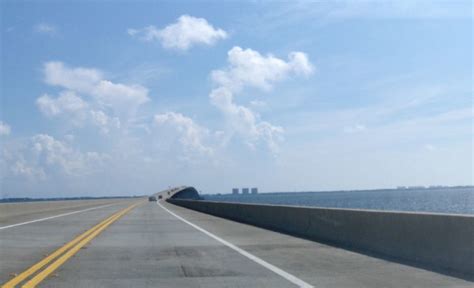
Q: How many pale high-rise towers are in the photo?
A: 3